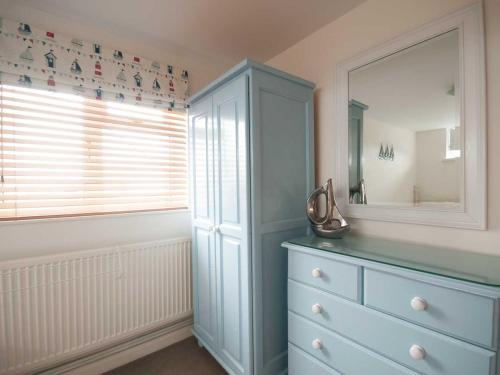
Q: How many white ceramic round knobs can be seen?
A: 7